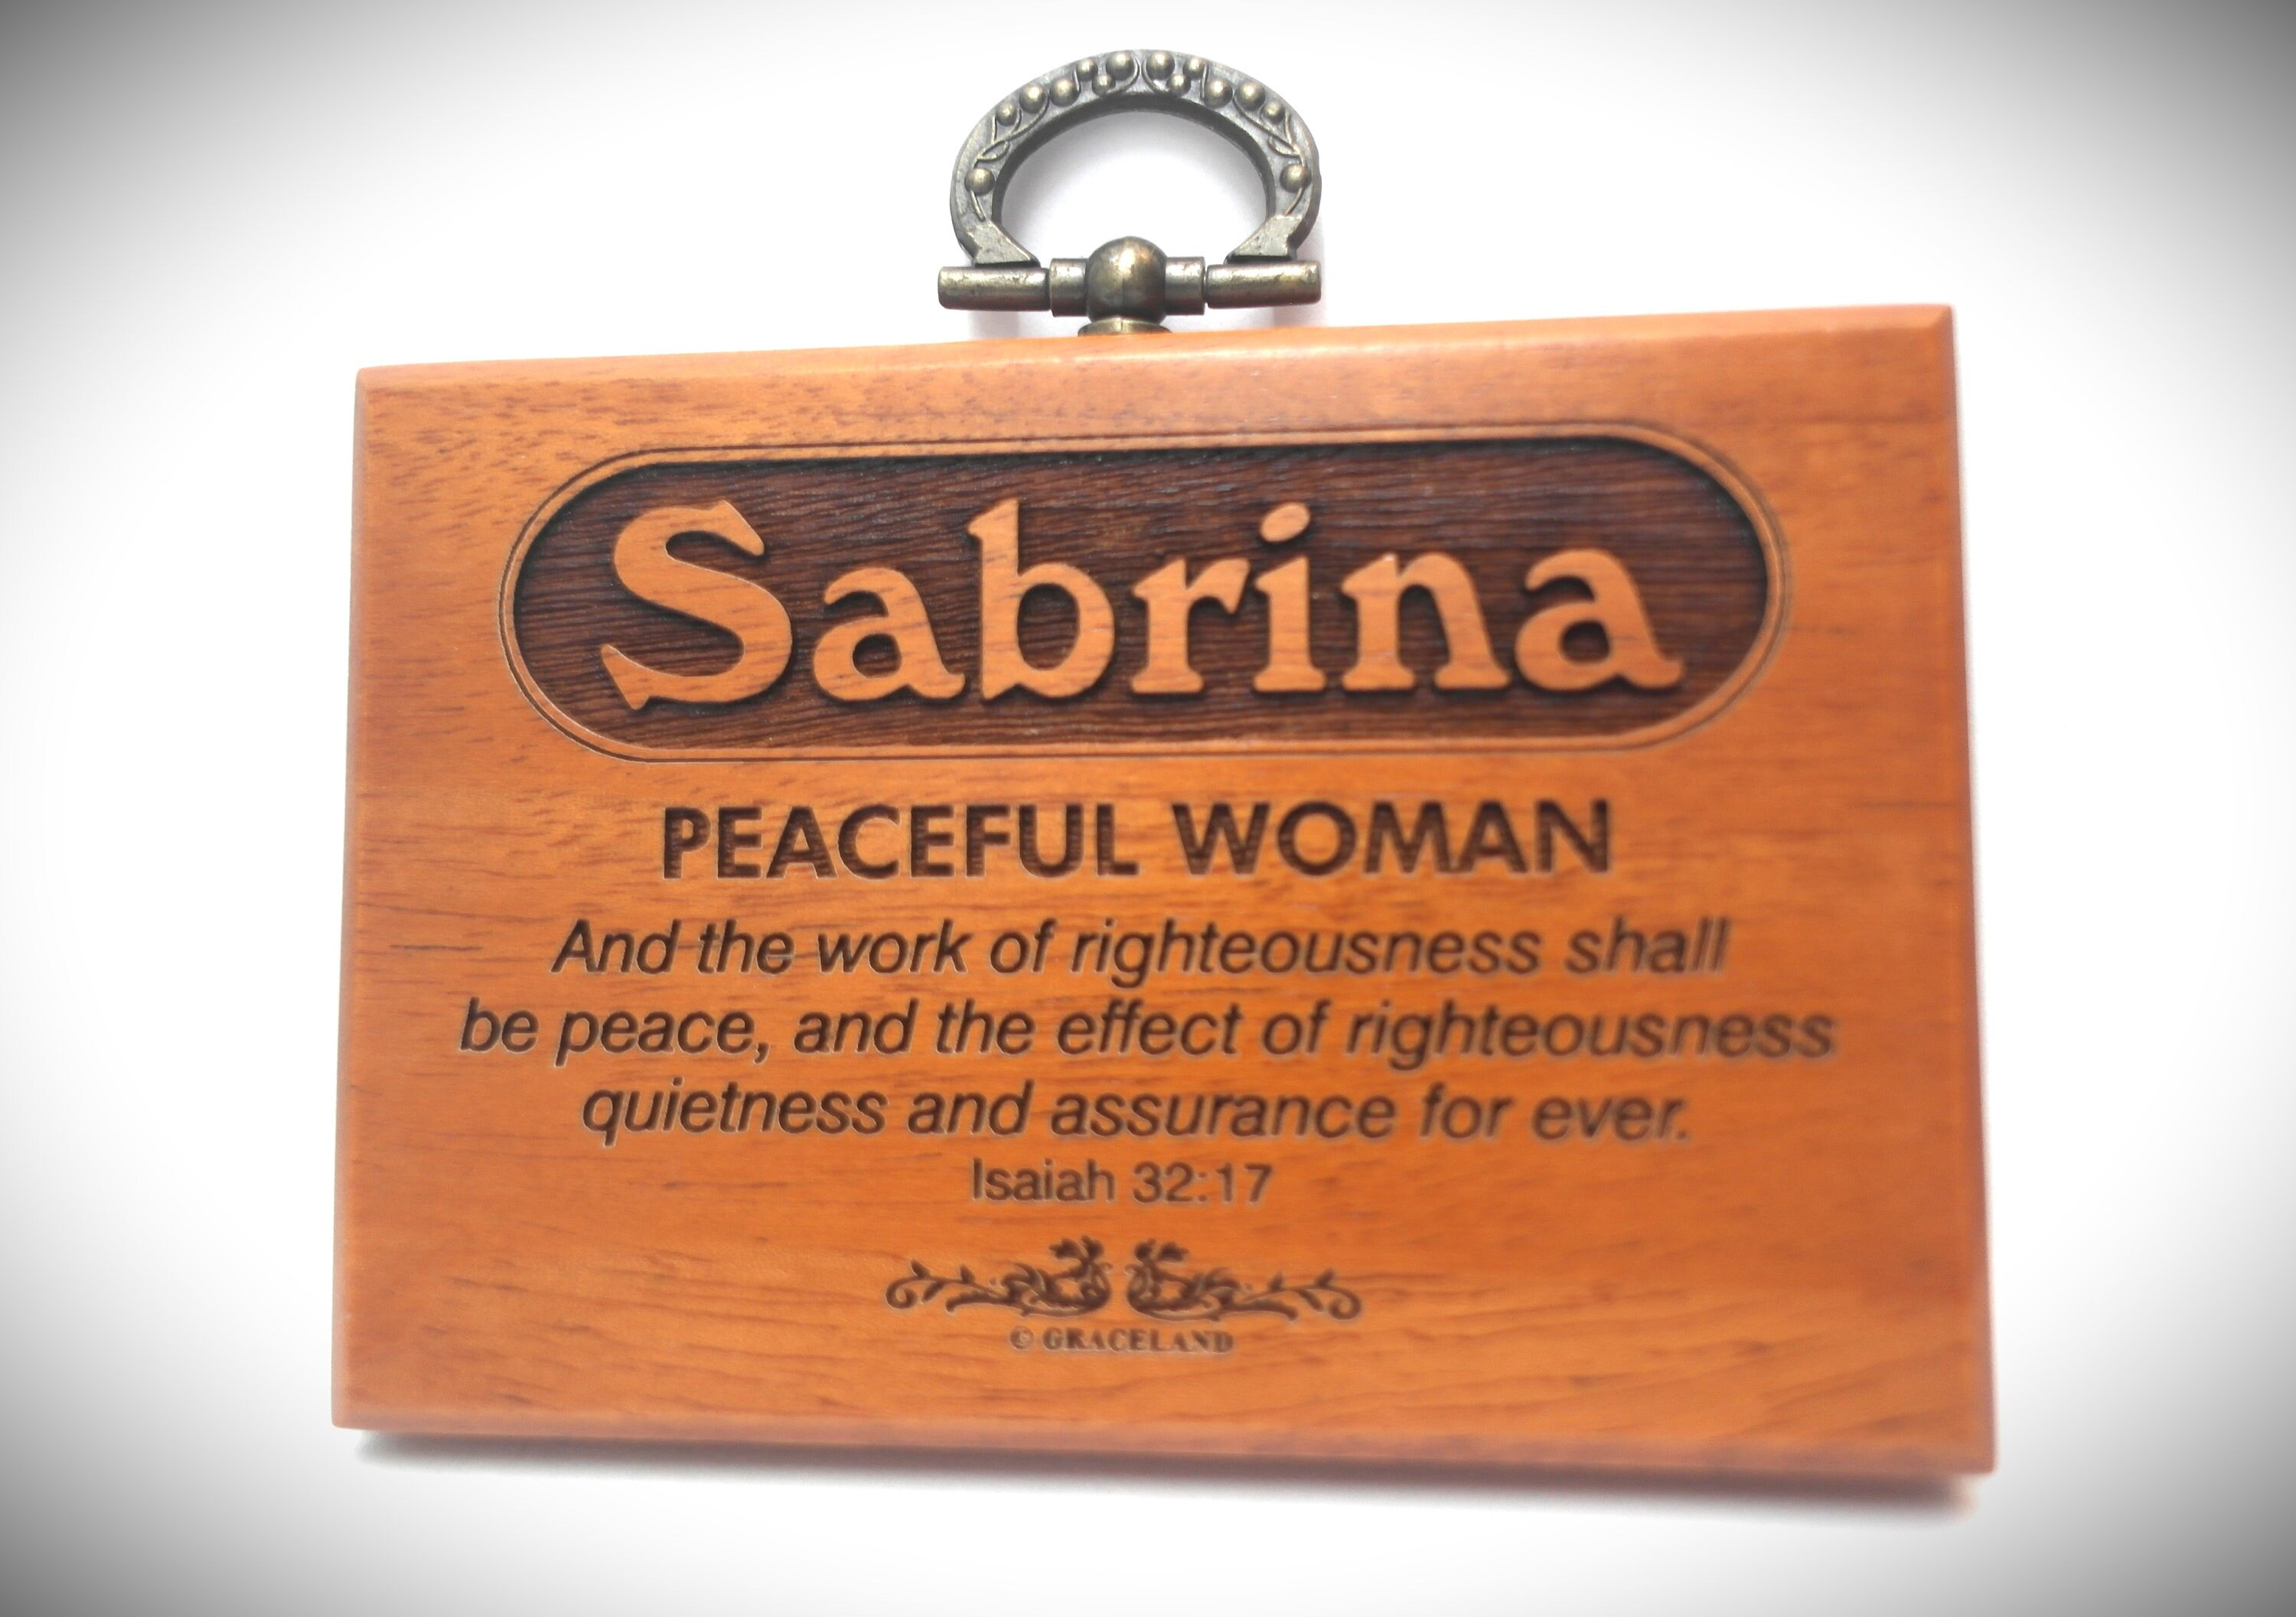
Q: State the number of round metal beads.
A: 14